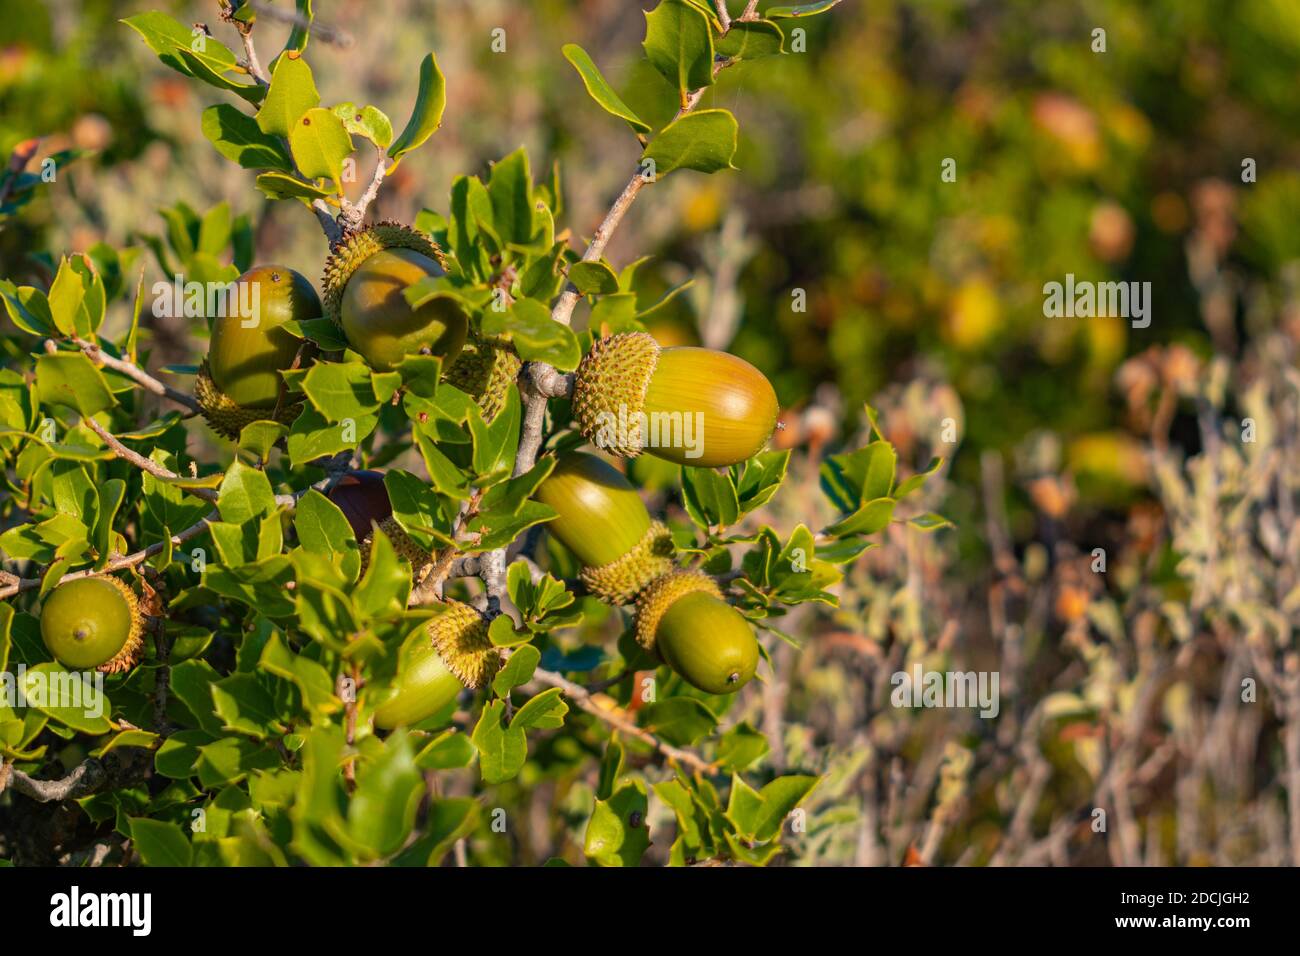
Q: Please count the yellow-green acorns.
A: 7